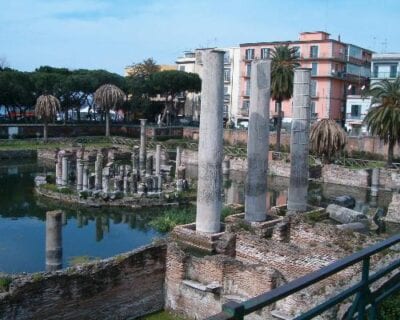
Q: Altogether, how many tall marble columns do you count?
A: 3